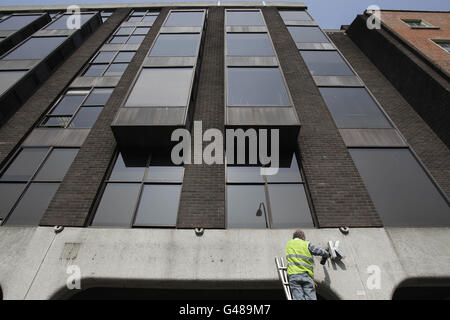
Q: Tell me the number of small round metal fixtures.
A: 3